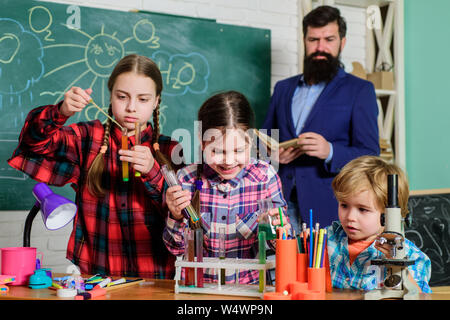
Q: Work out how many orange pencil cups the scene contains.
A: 3